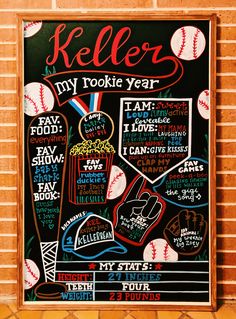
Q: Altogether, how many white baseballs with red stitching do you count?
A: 7